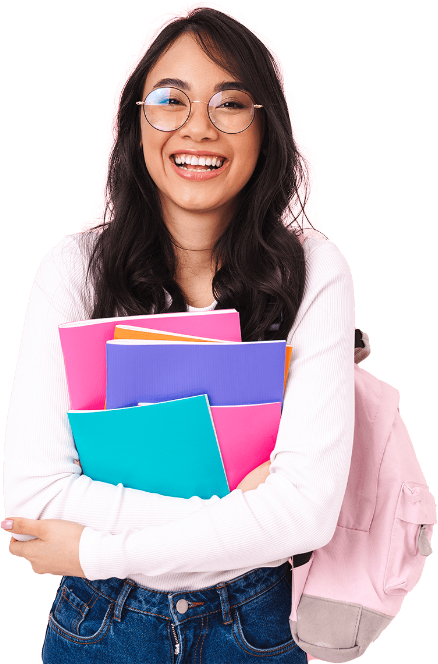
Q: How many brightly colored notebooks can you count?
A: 5